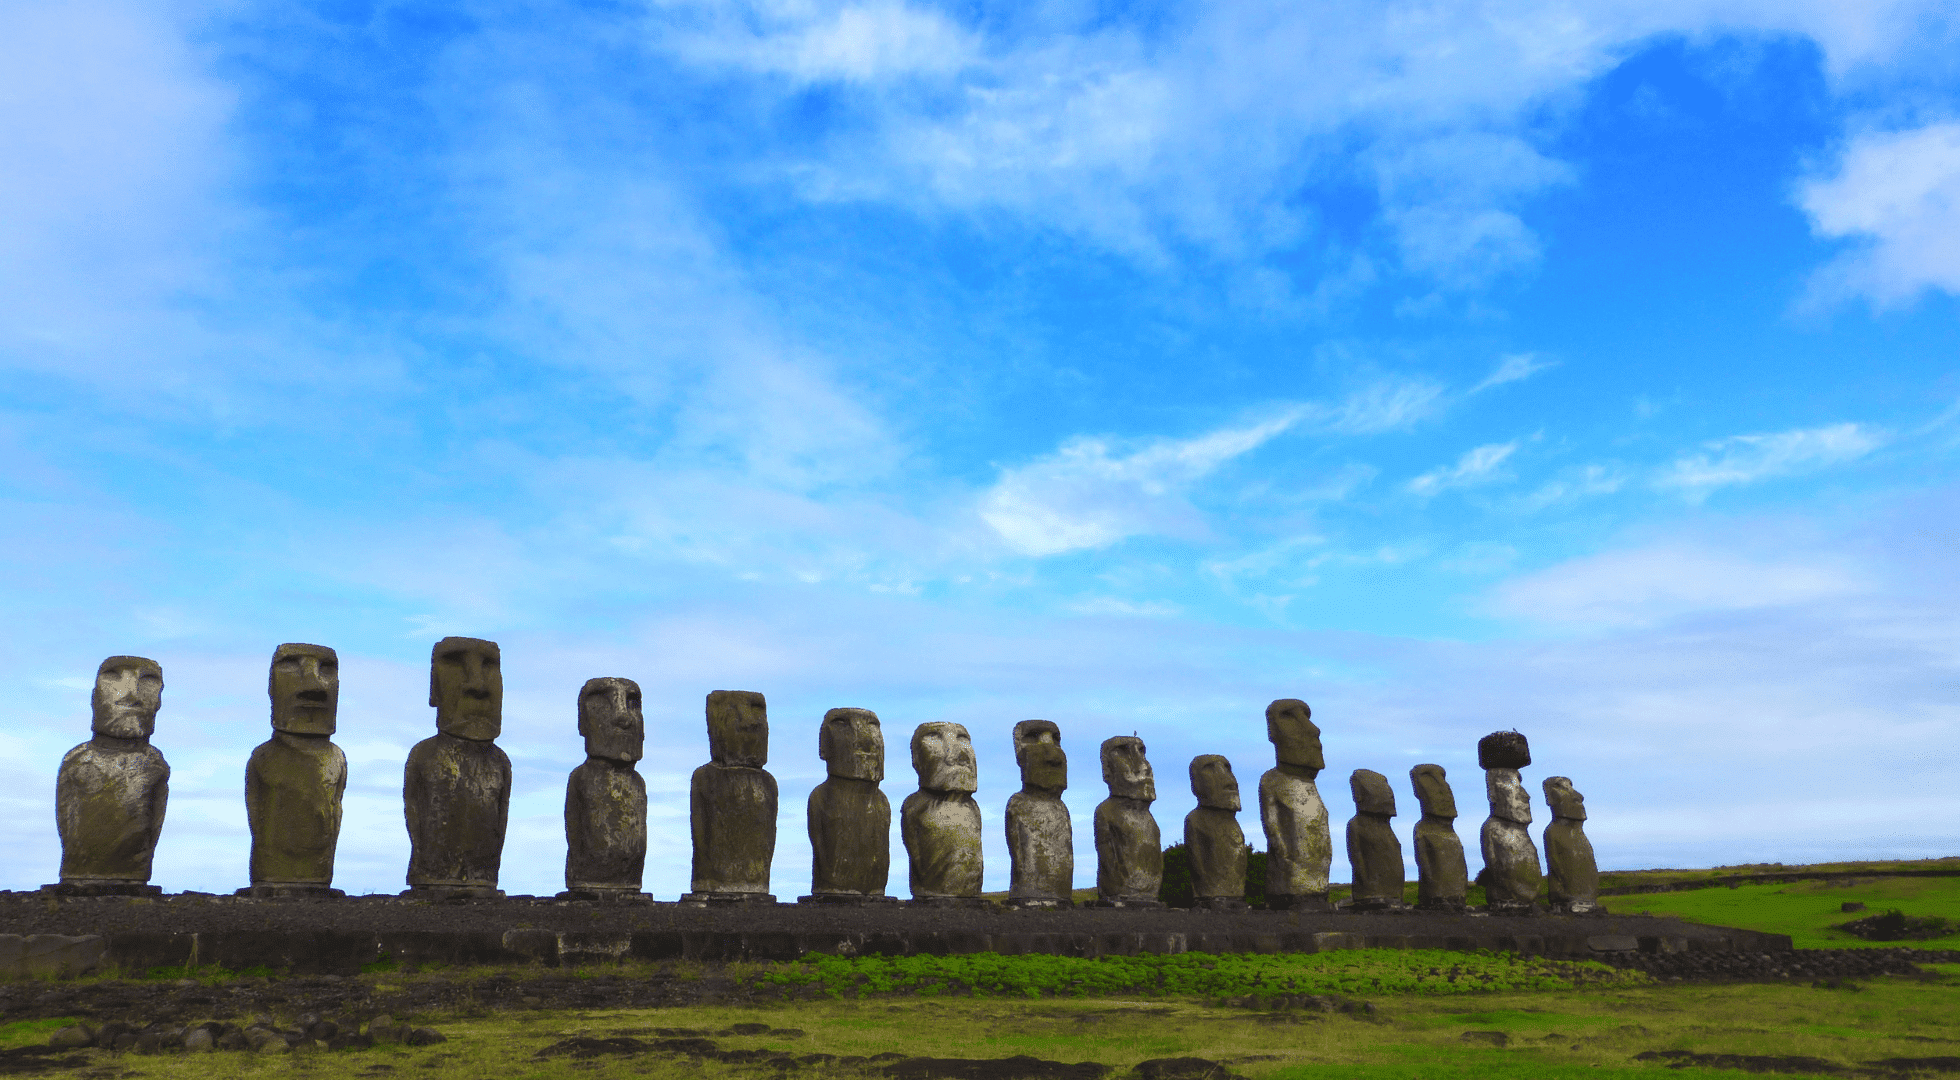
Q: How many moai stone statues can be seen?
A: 15